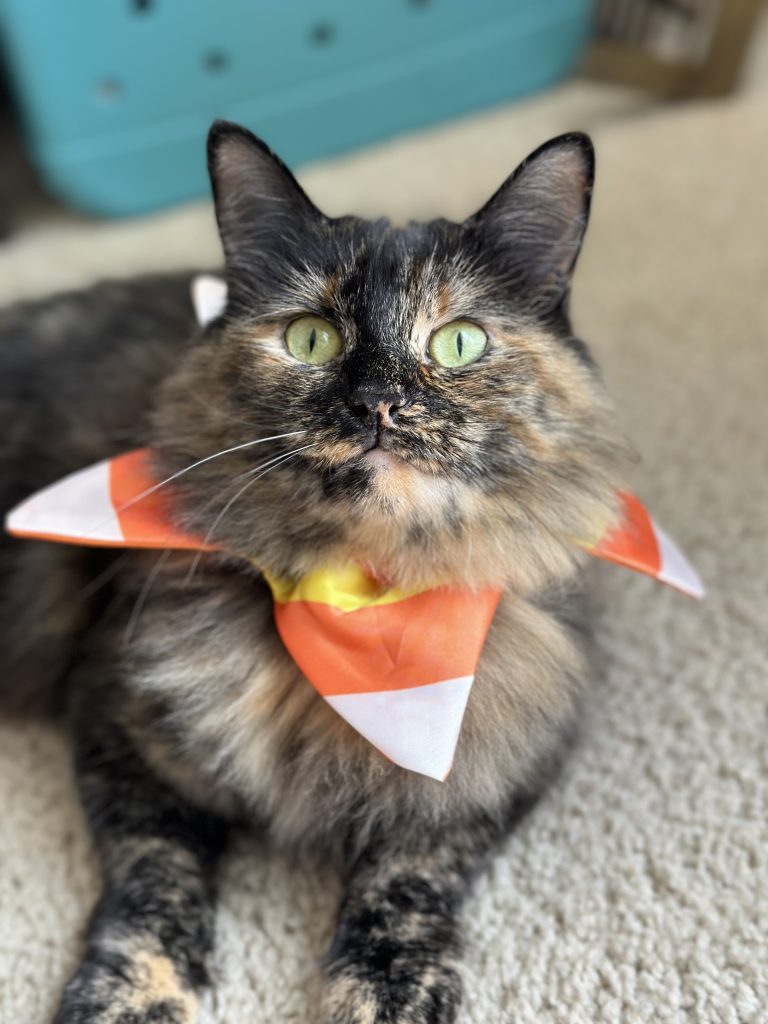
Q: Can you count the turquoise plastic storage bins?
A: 1